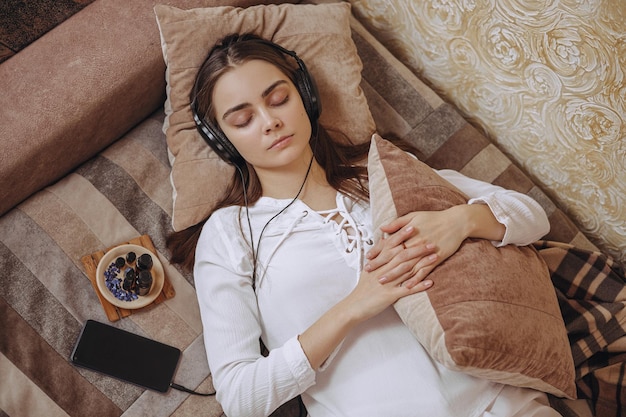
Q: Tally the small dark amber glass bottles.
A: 2